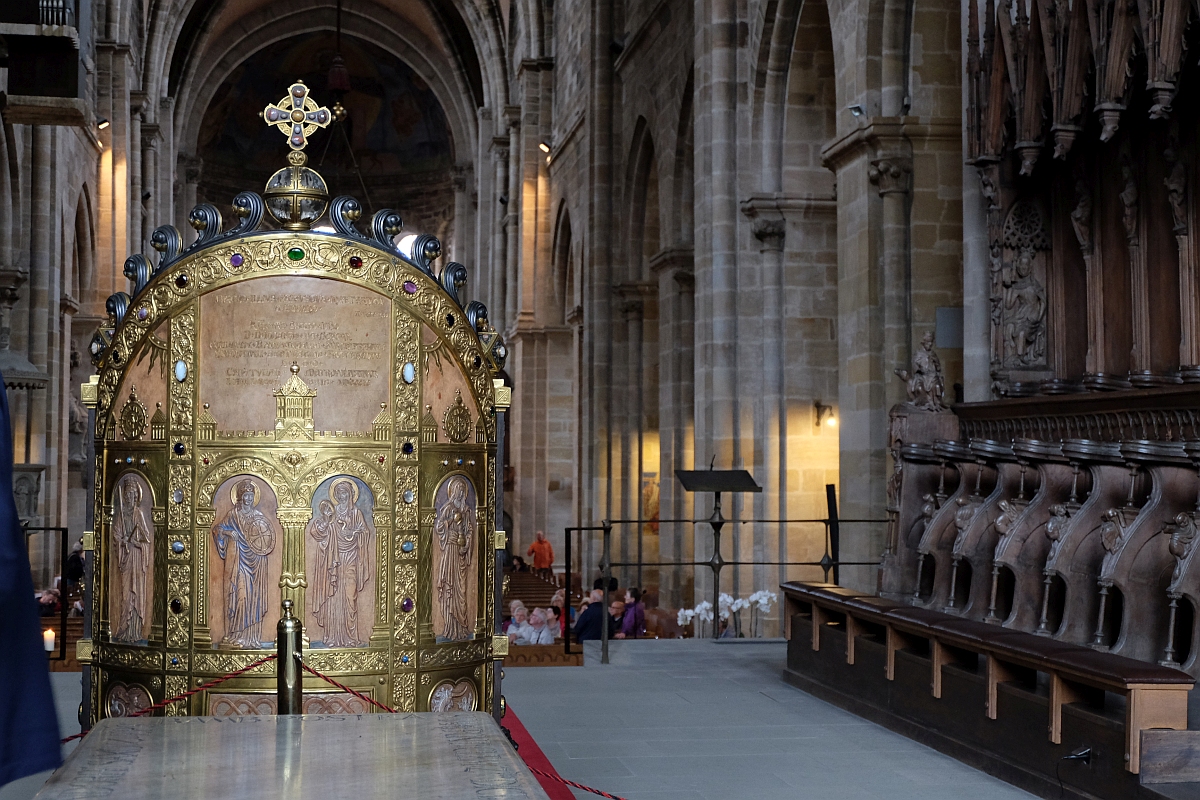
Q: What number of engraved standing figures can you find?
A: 4